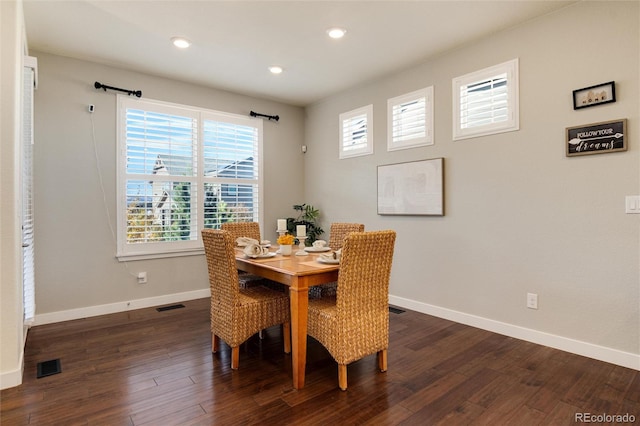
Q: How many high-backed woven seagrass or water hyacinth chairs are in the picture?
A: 4